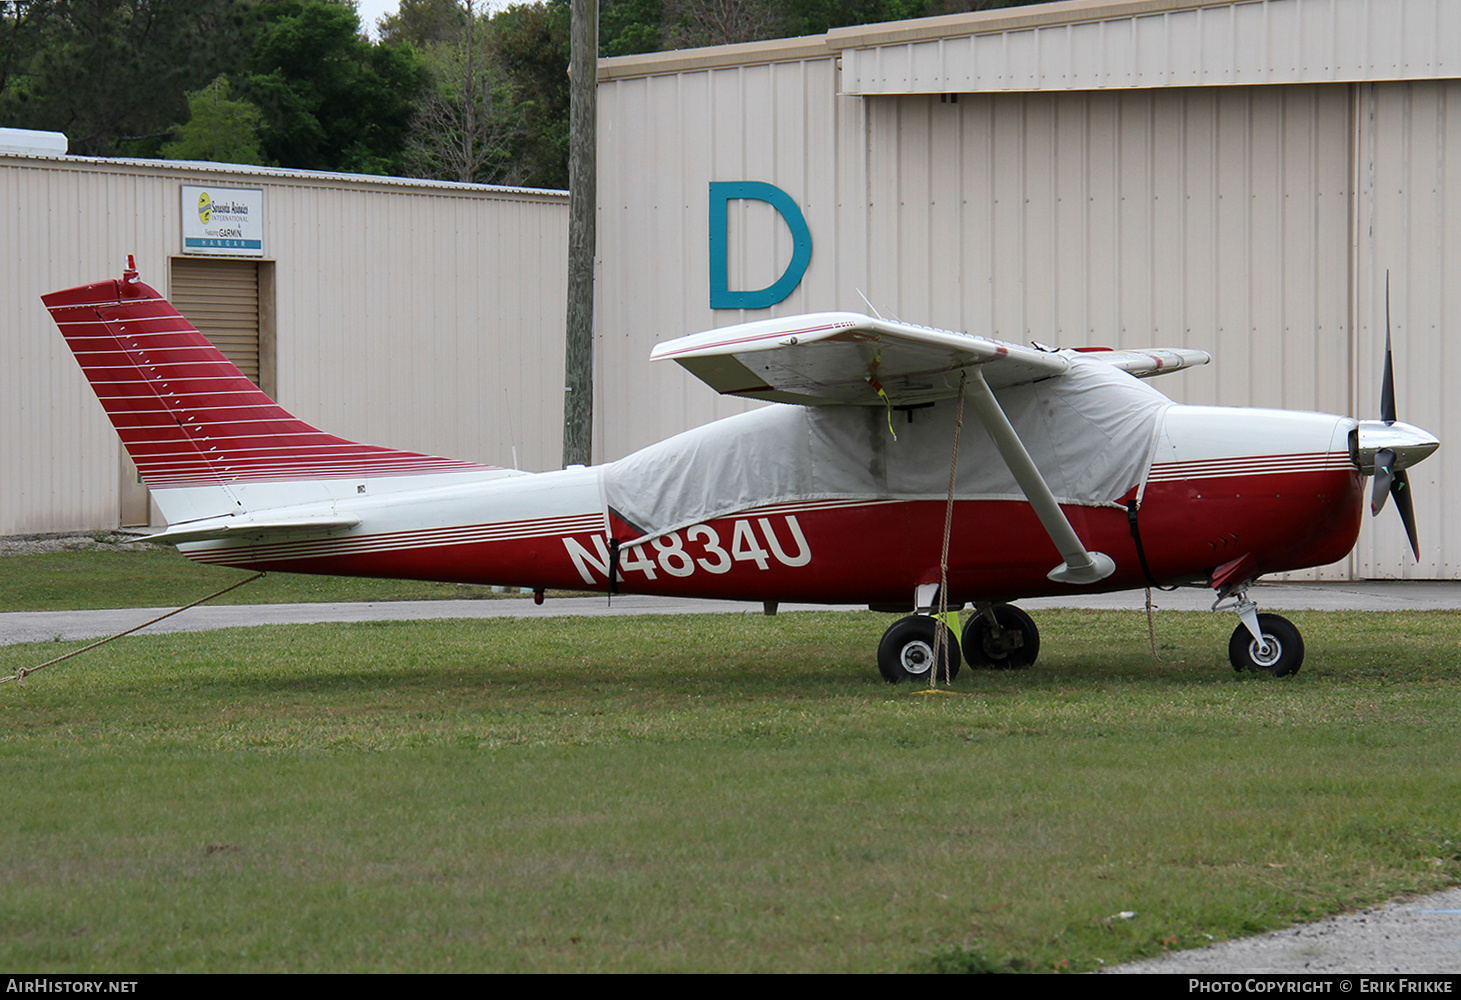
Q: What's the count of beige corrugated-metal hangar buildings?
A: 2